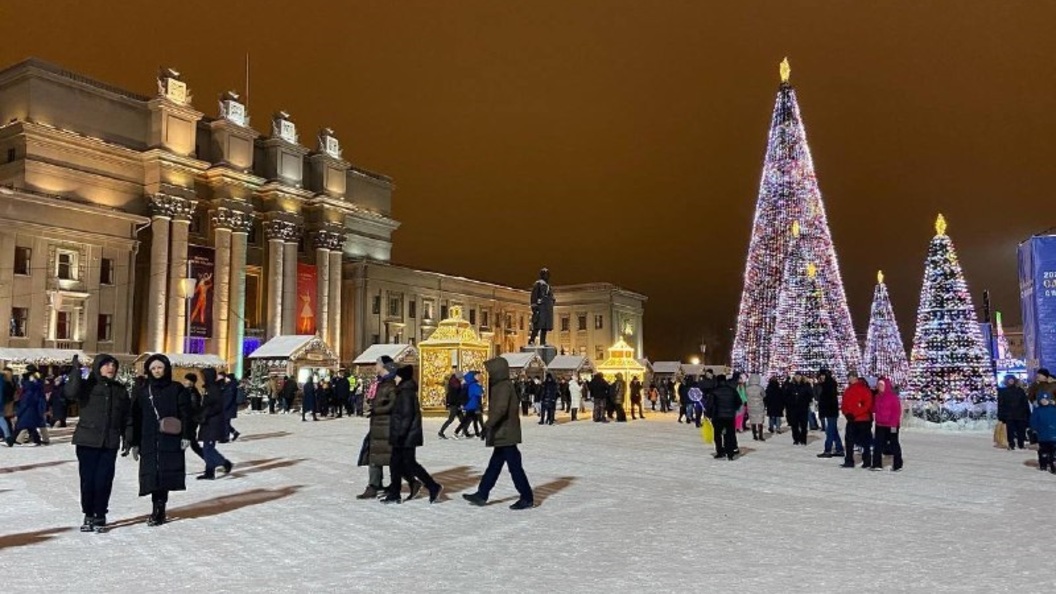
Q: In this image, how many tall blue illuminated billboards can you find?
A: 1